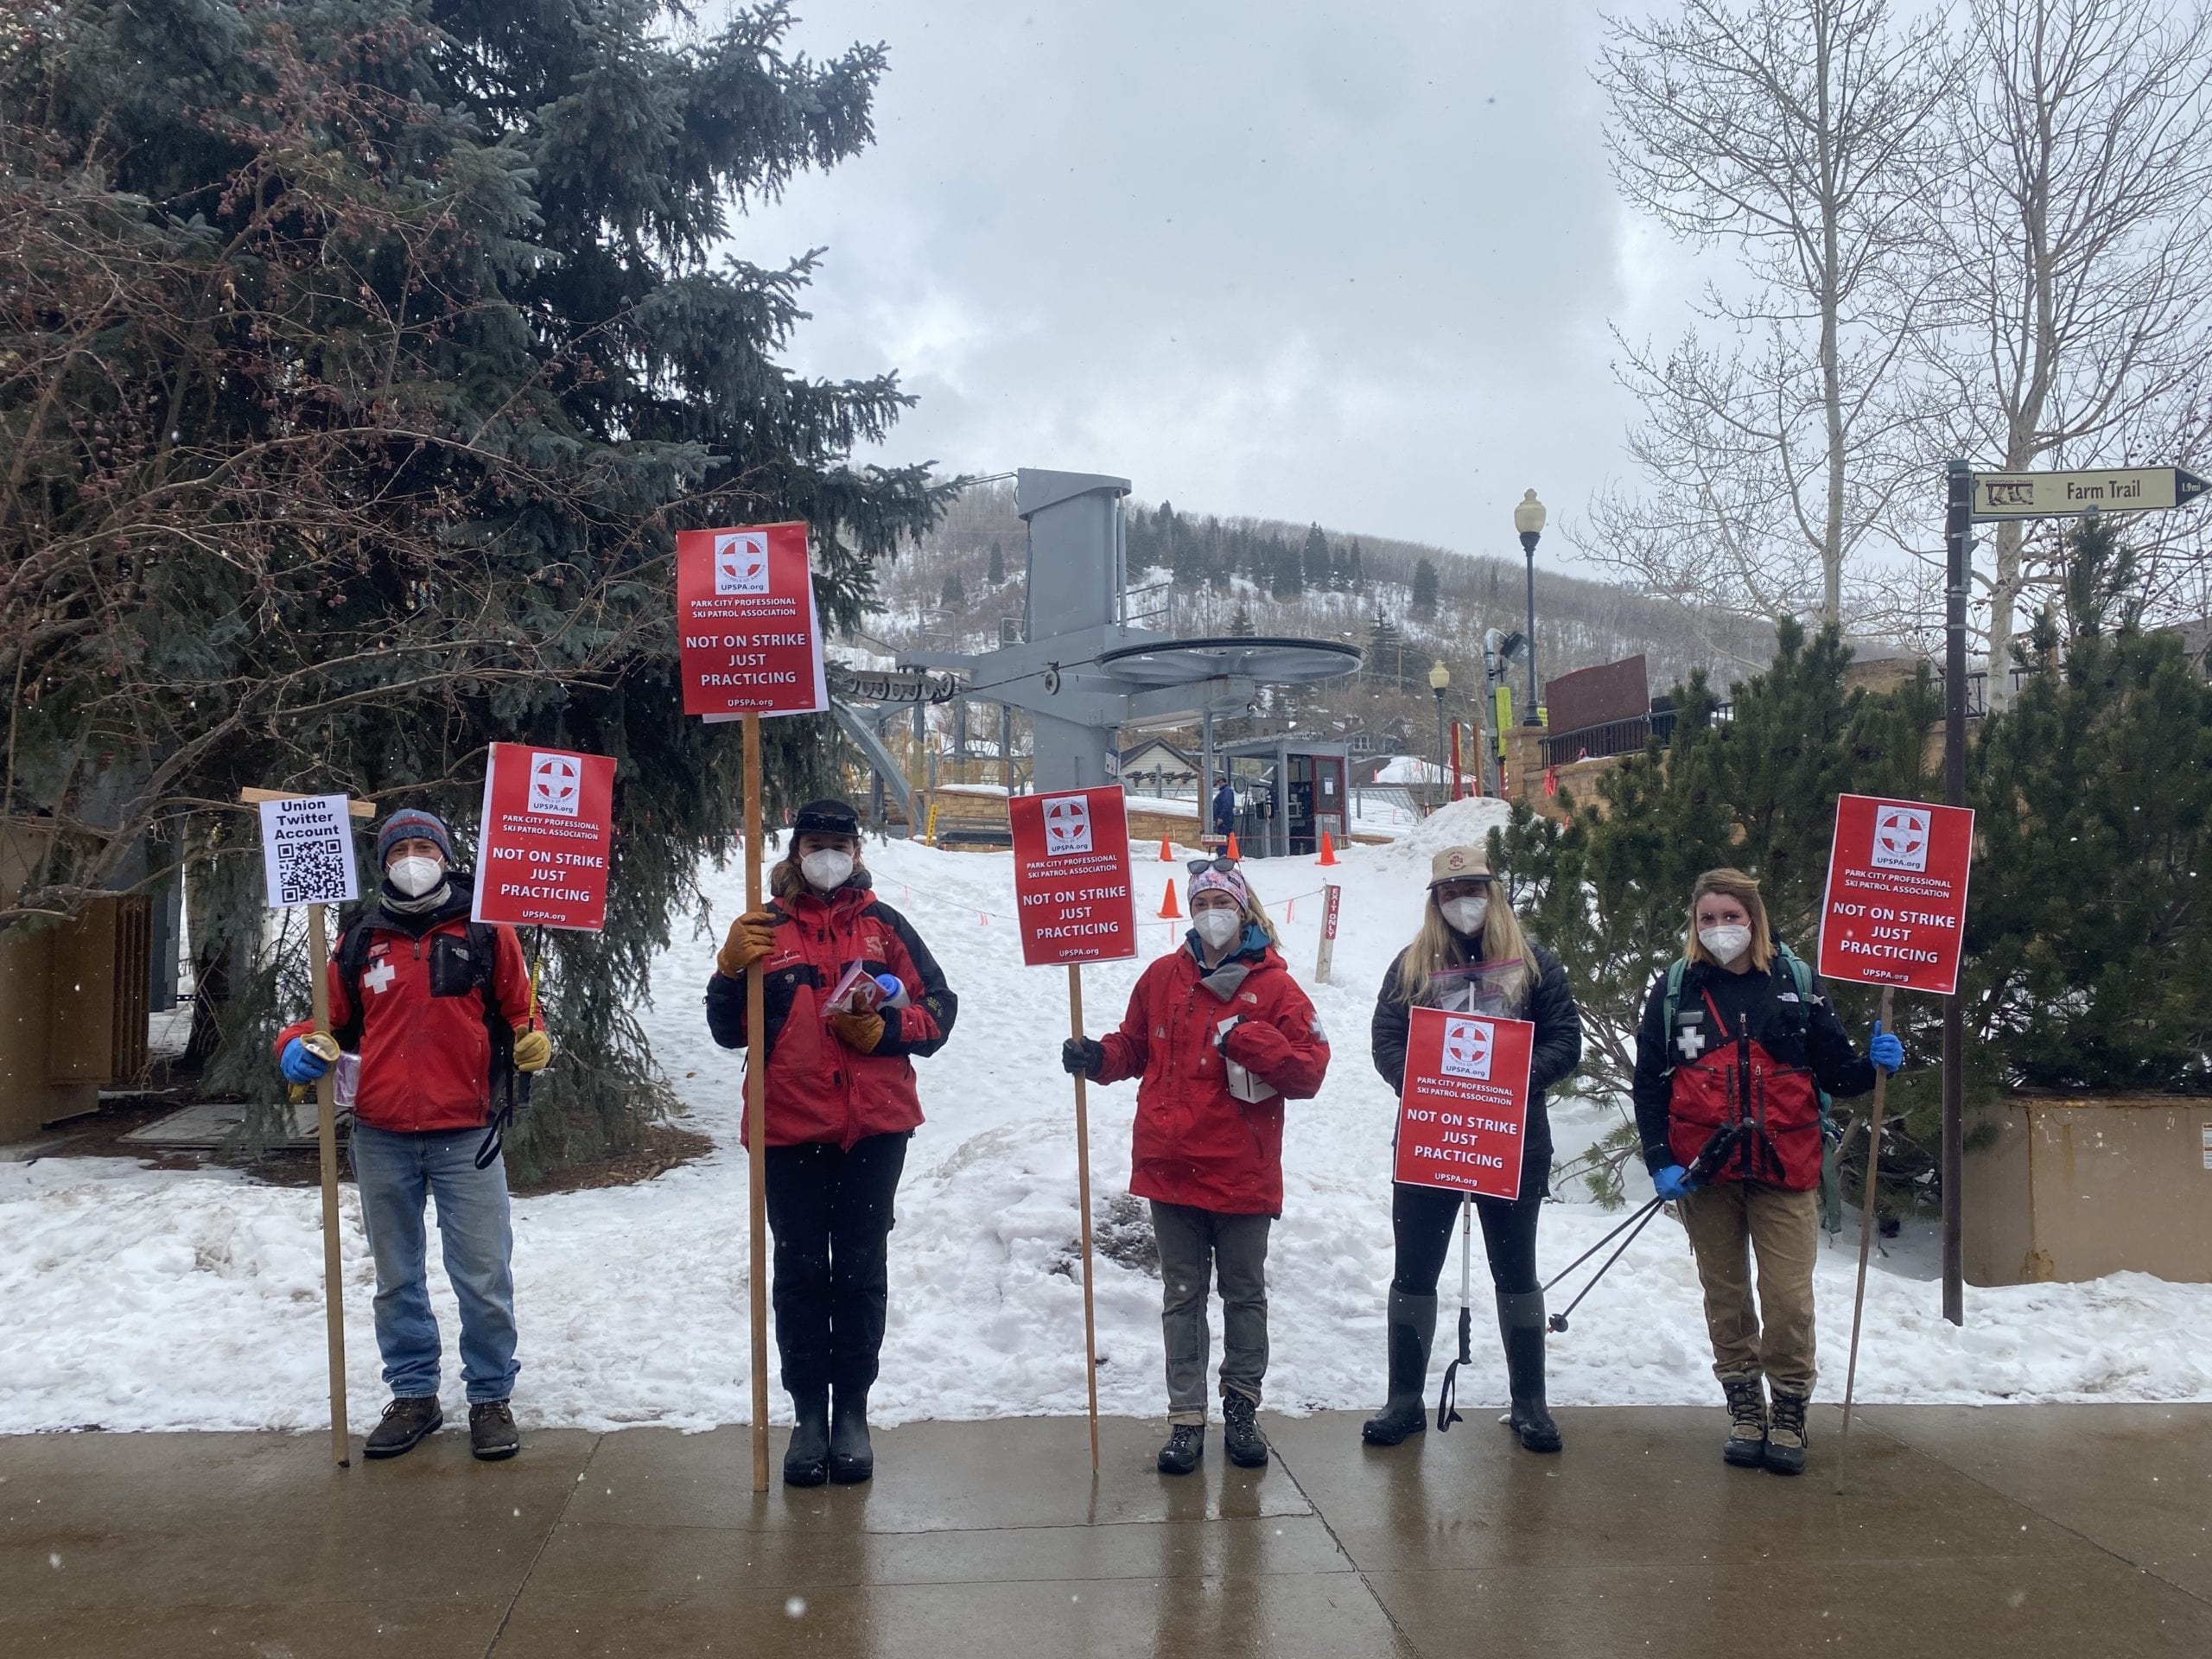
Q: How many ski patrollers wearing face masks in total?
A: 5